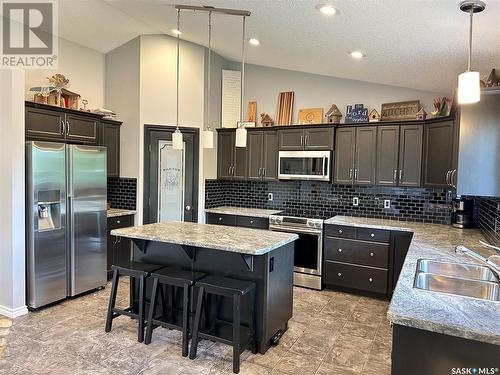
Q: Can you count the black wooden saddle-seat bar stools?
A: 3